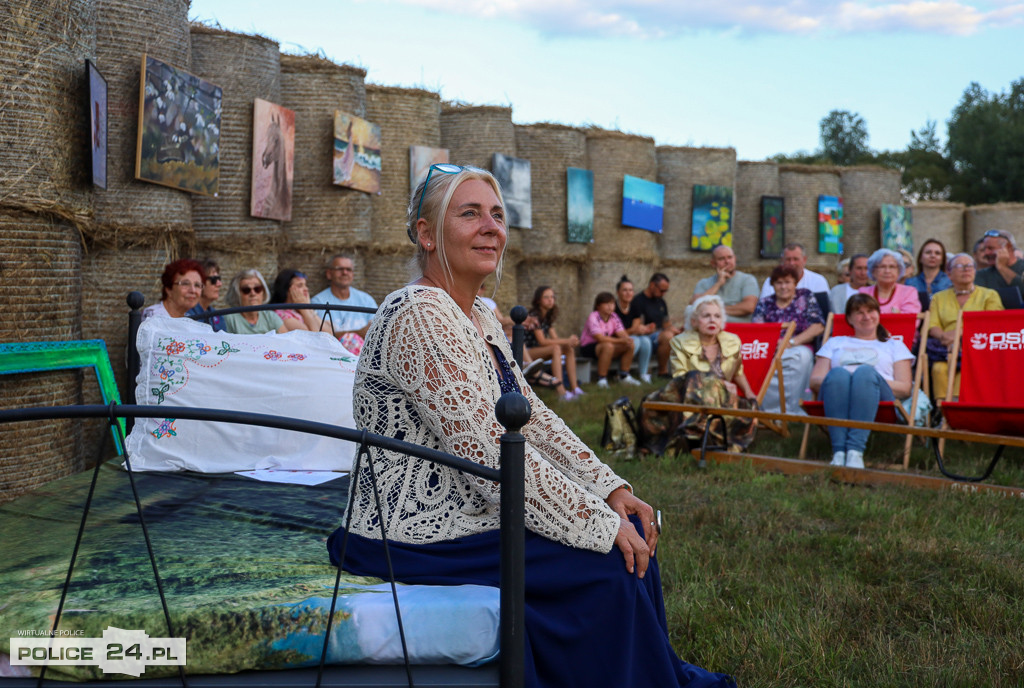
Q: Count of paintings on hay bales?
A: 12